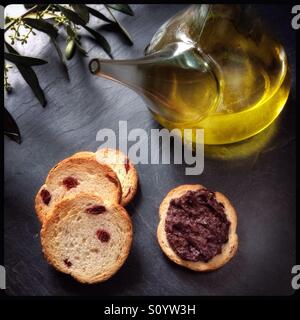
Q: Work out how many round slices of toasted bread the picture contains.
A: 4